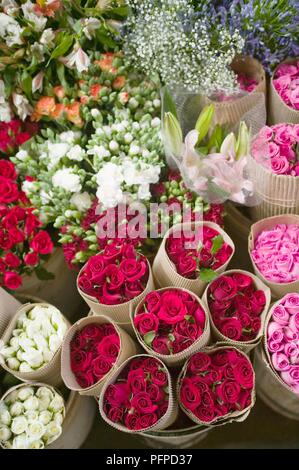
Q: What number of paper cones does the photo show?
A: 14